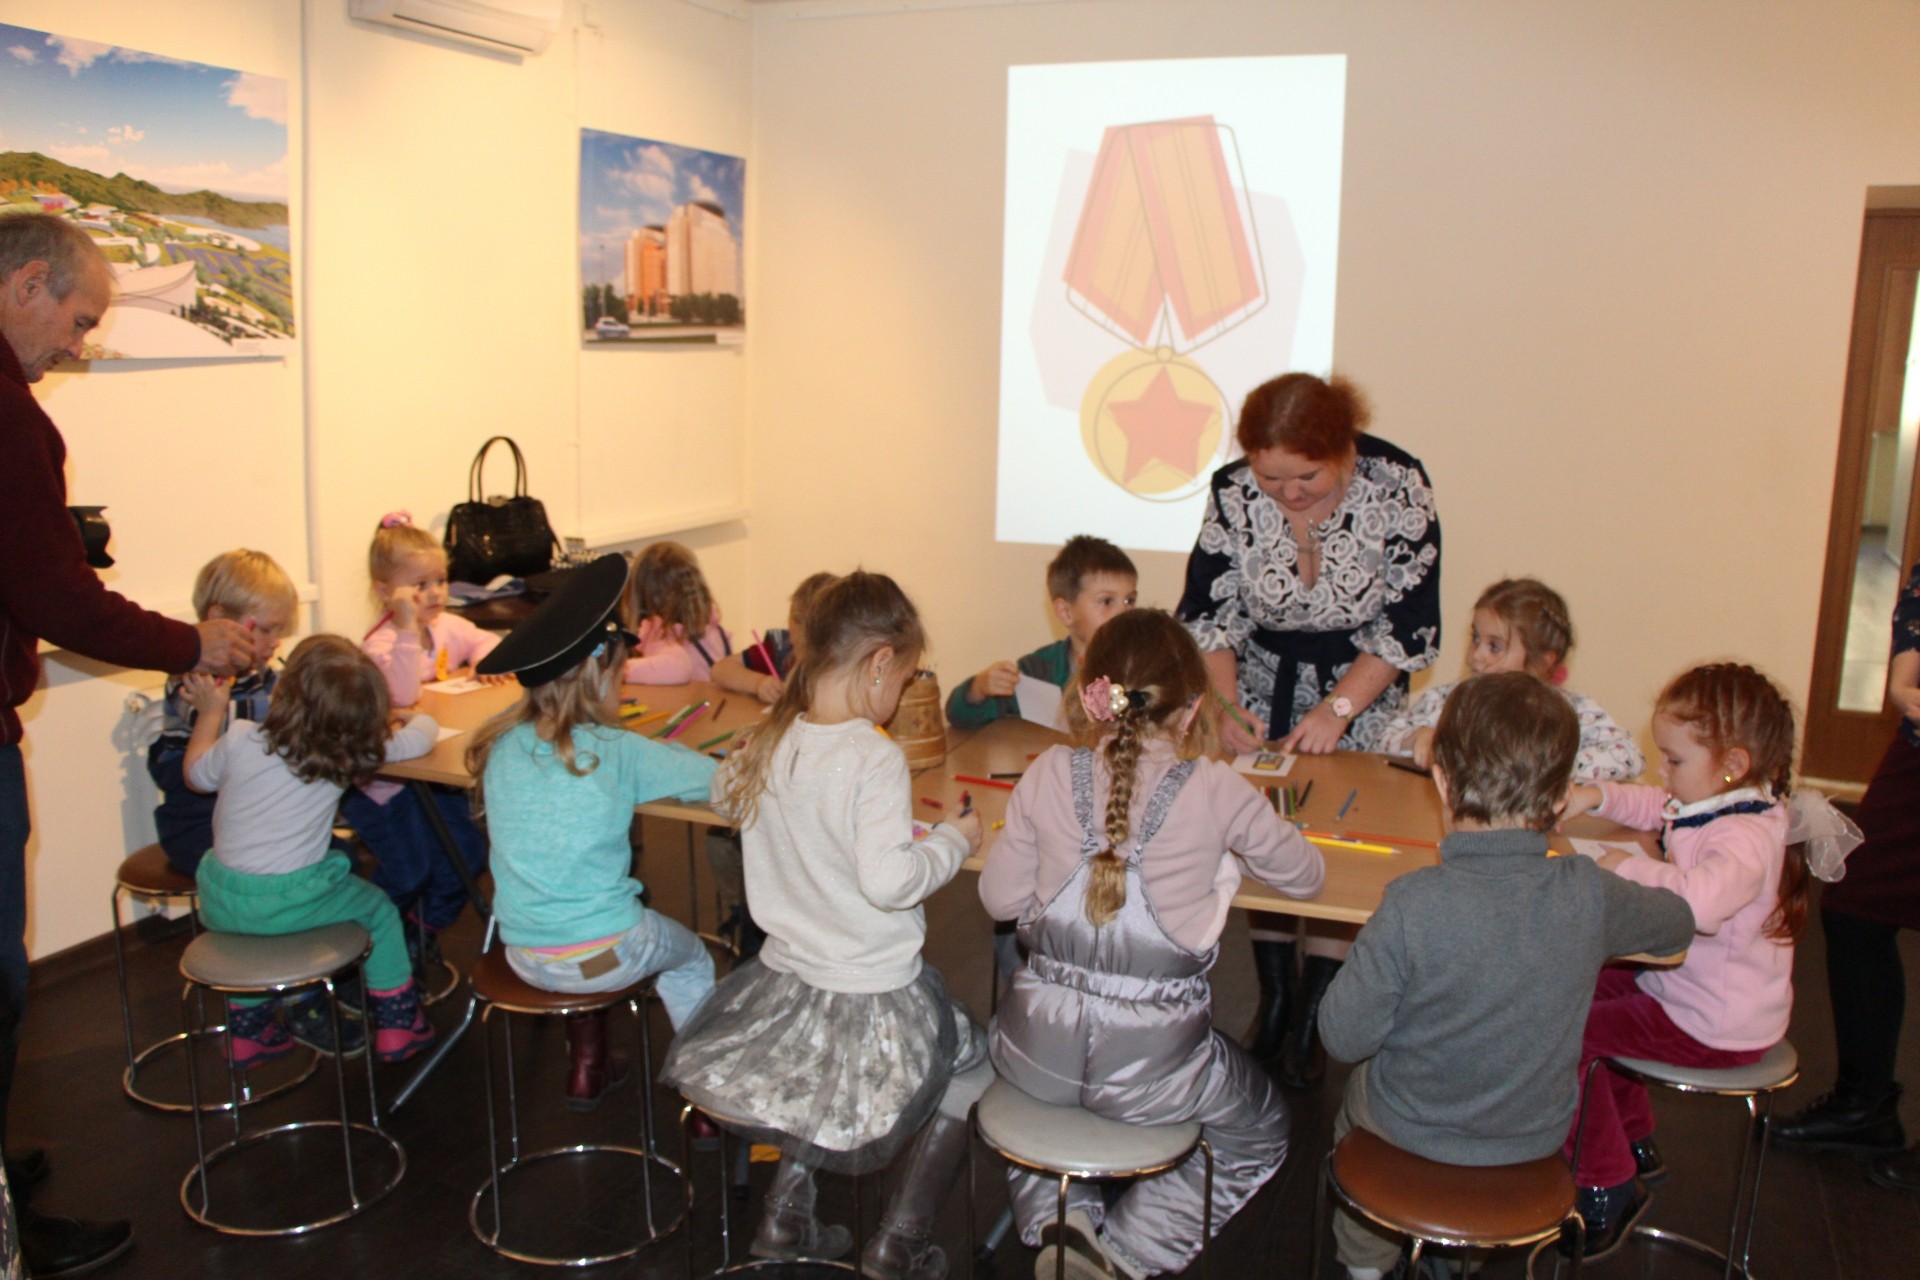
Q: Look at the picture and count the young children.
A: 12